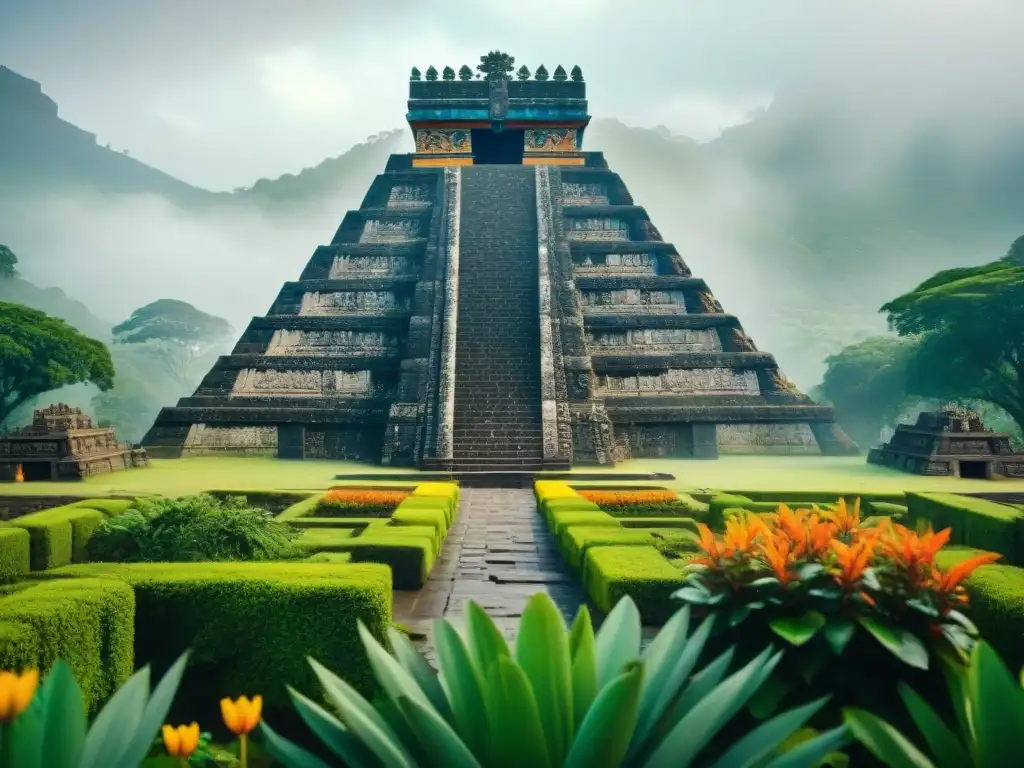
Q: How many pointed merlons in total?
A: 8